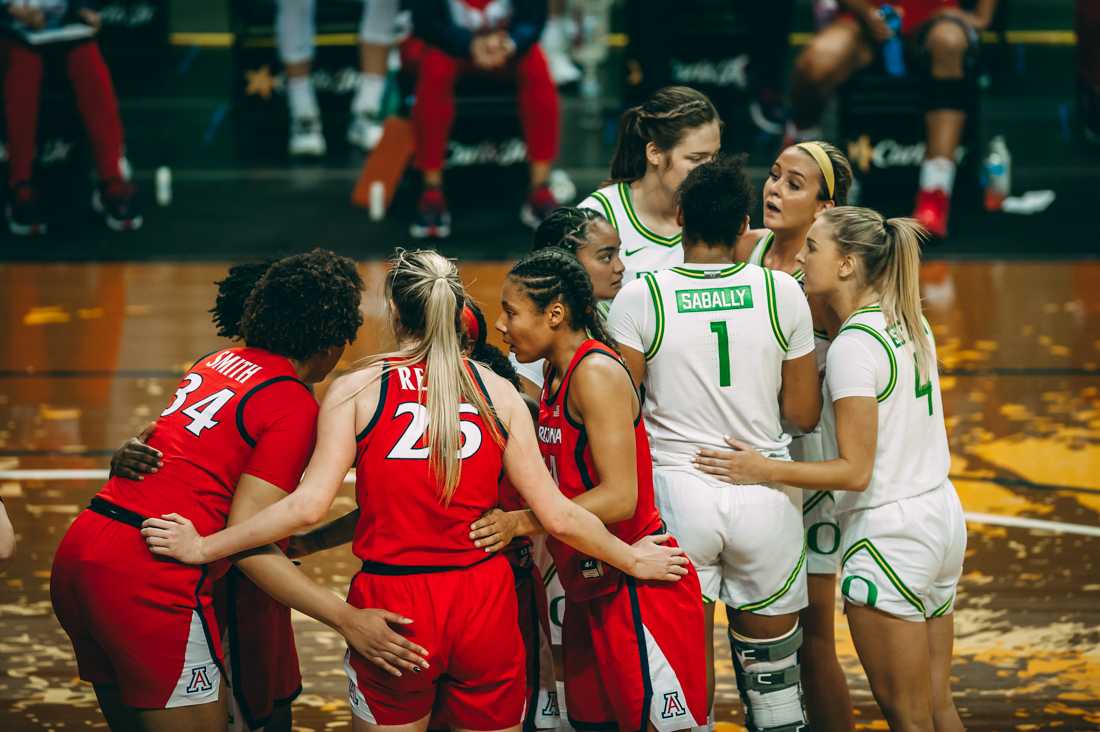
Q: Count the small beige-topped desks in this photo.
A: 0